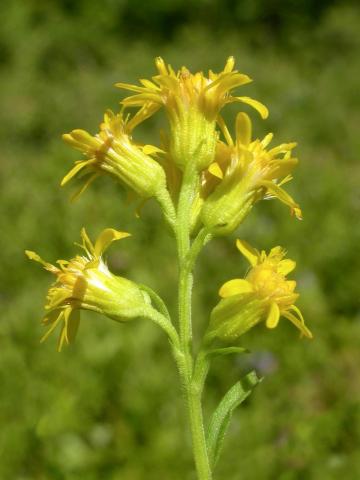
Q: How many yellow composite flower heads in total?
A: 5